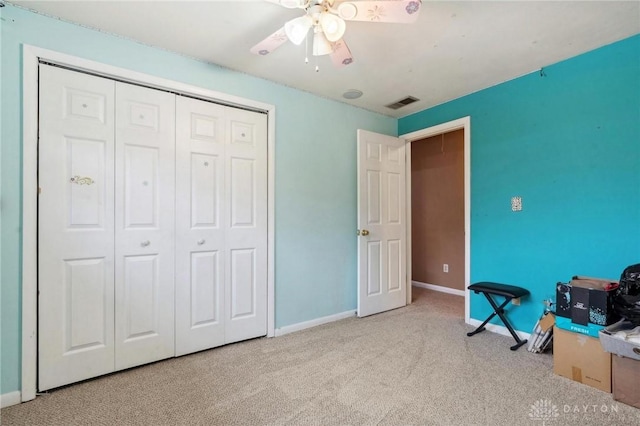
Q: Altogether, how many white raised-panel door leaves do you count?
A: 5